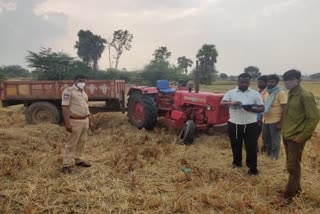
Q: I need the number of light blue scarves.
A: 1